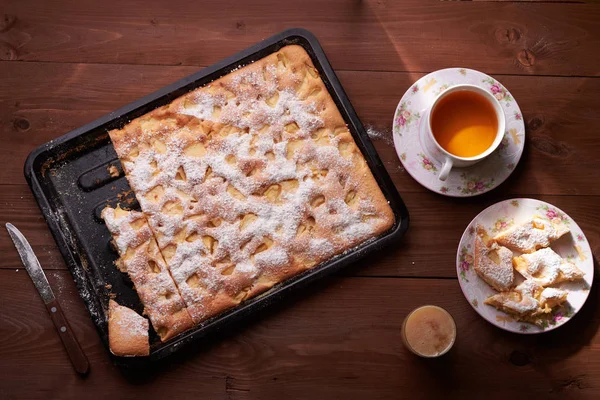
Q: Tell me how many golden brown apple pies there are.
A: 1